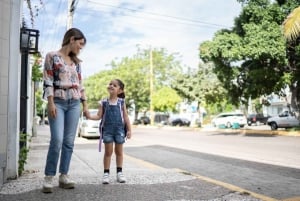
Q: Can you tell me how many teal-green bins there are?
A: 2